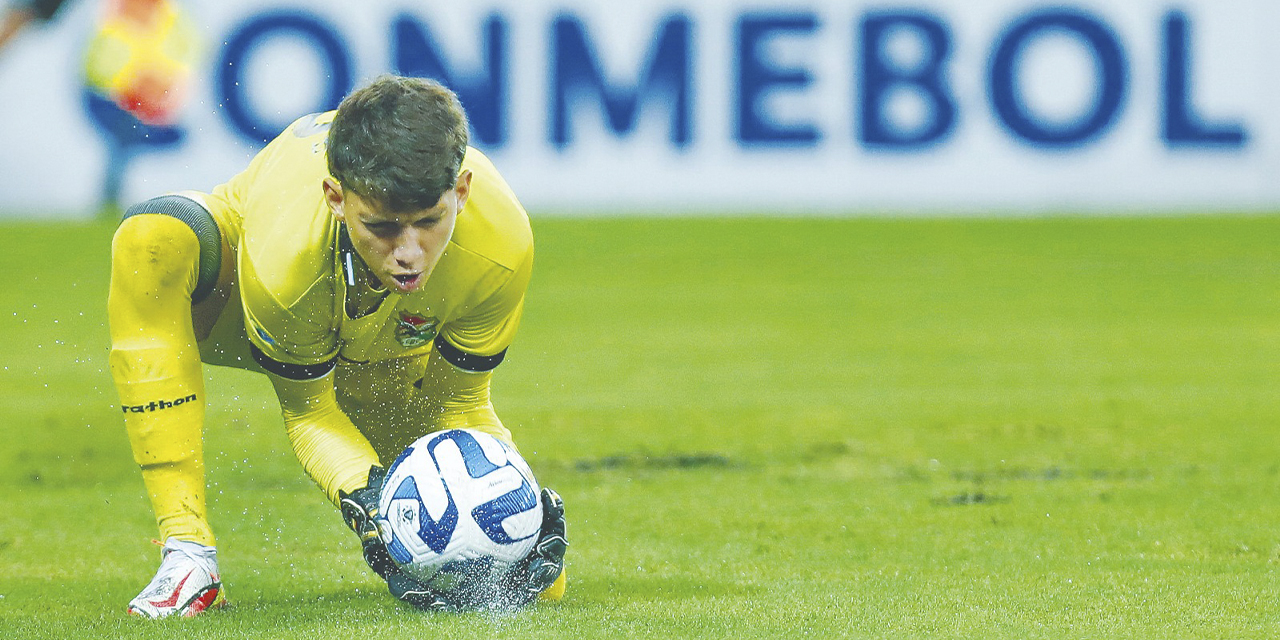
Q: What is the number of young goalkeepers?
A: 1